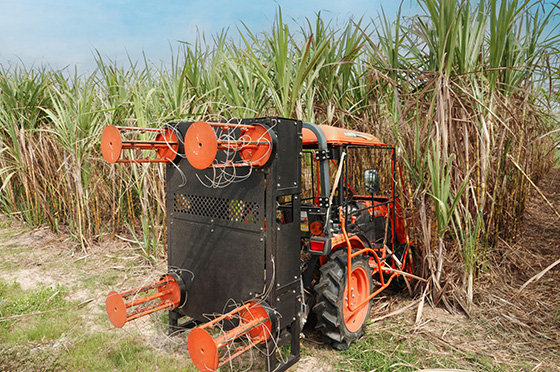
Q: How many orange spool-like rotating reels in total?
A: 4